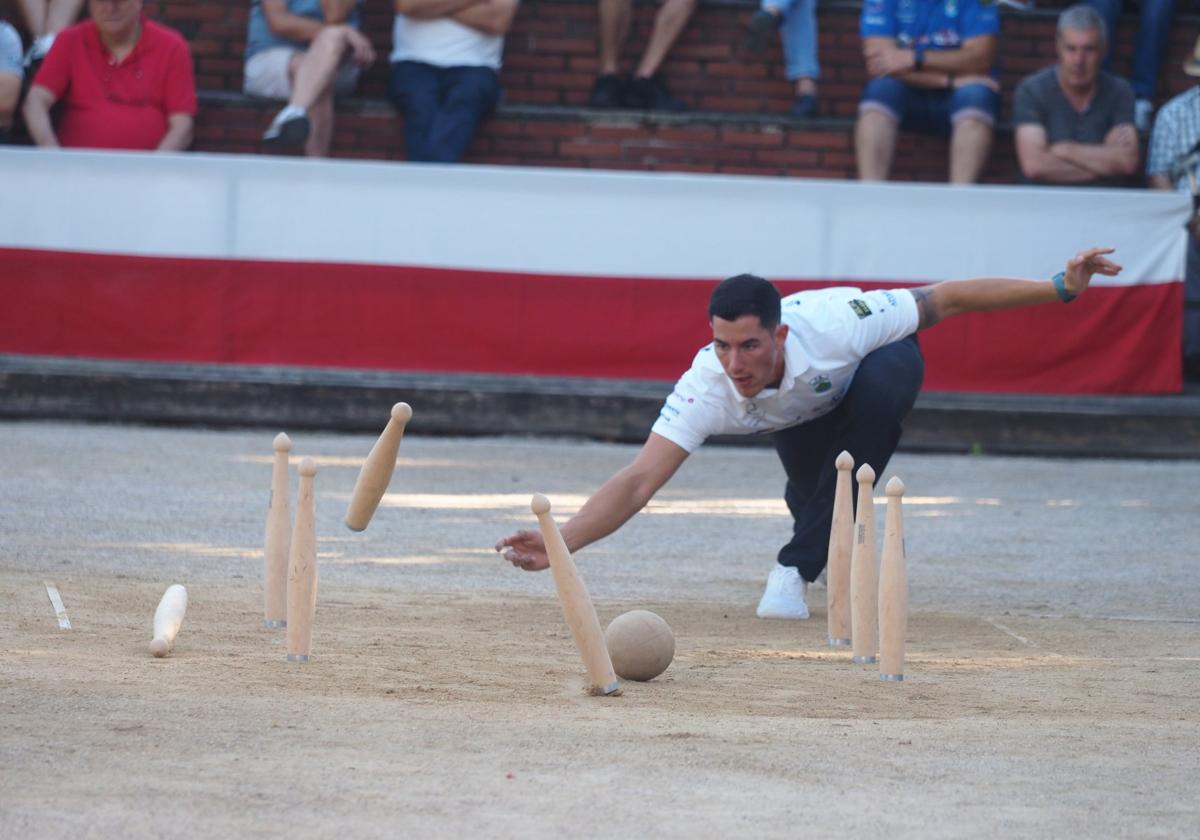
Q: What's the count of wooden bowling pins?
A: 8